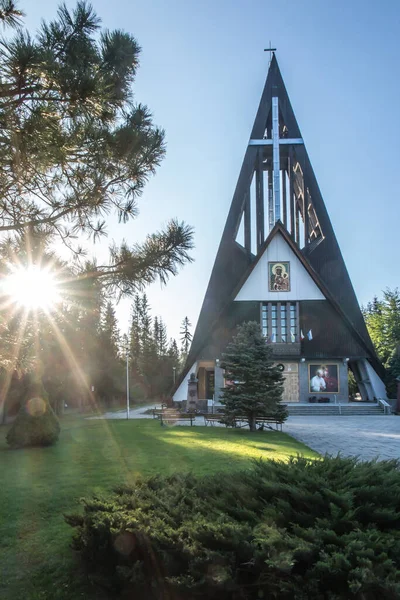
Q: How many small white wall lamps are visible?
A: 3